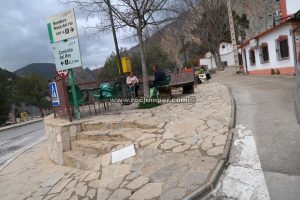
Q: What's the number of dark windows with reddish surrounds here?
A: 3